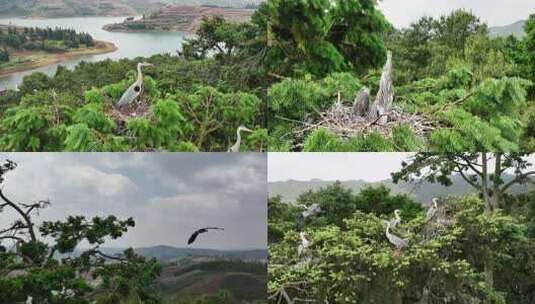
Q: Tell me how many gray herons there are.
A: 10